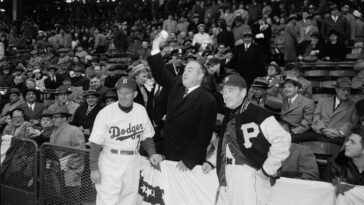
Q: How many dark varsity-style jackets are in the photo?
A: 1